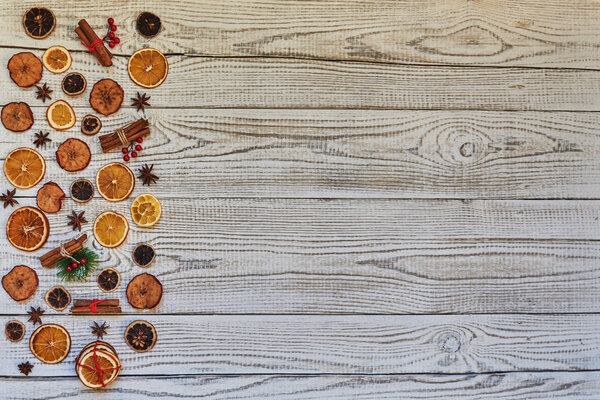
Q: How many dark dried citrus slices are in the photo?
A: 10